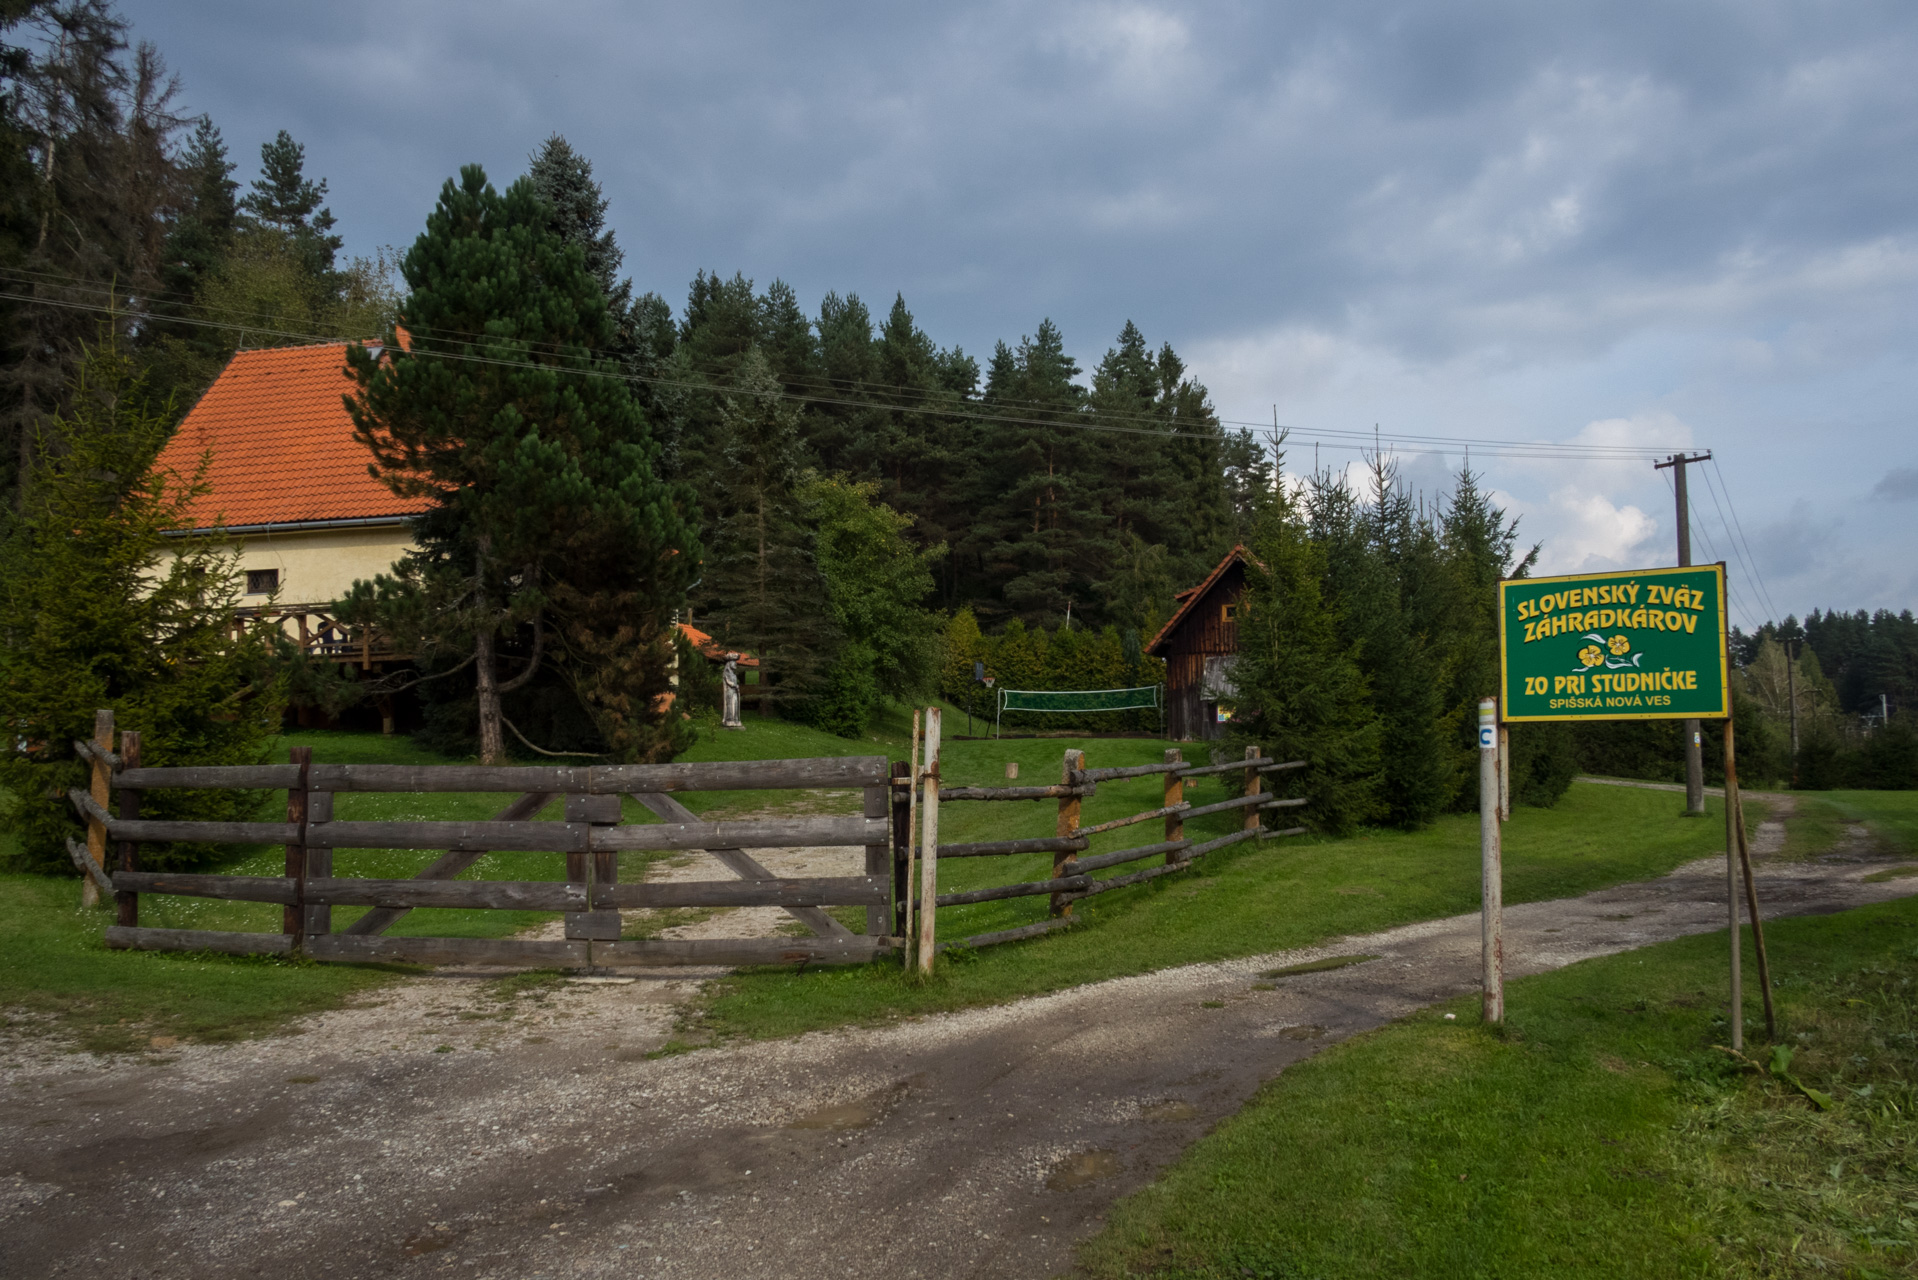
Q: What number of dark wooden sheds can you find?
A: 1